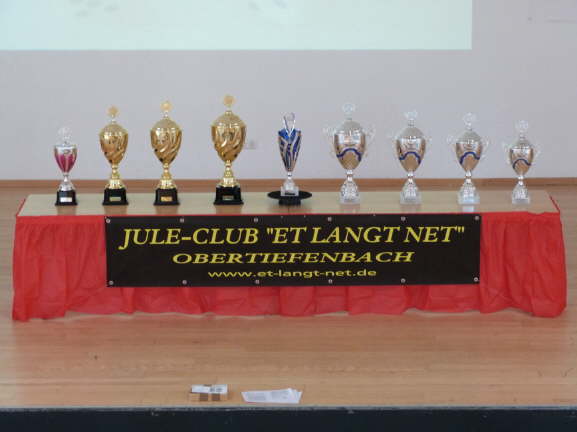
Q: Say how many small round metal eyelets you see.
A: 12